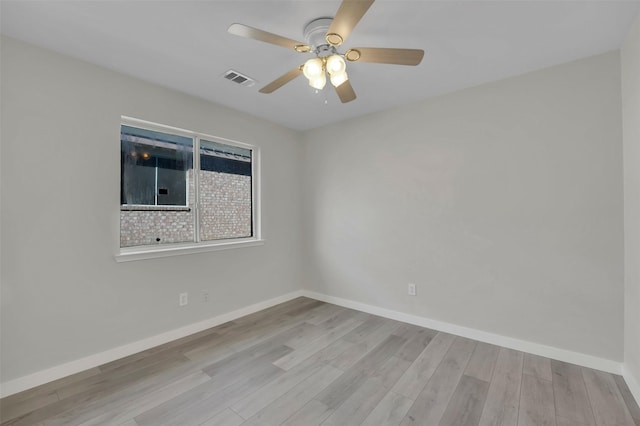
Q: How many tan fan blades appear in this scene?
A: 5